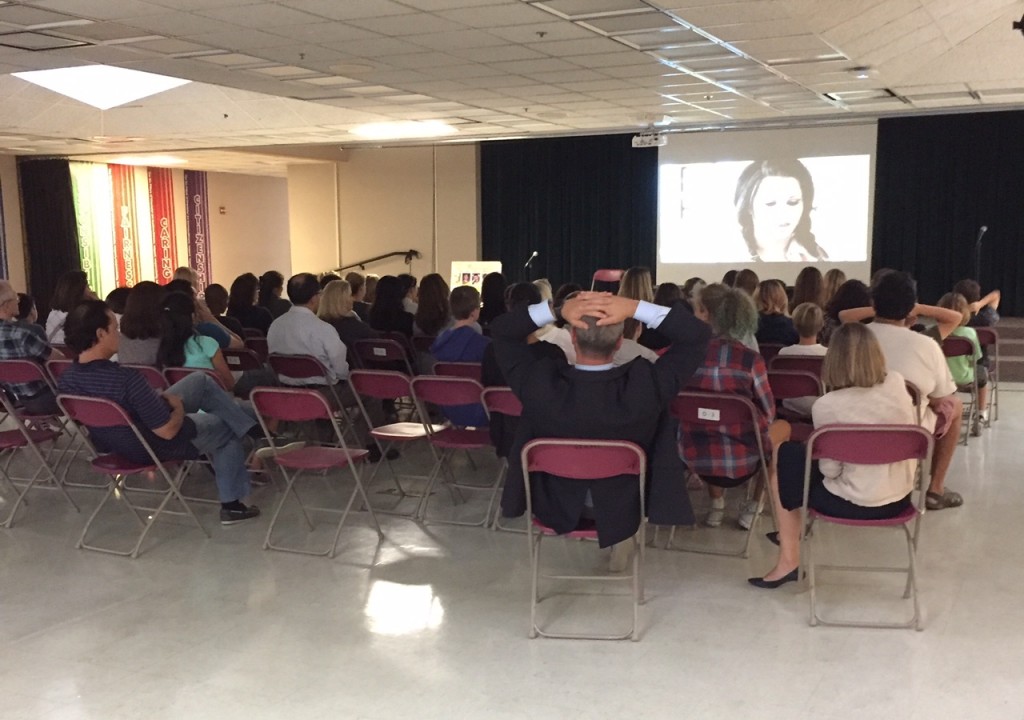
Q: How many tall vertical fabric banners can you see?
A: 4